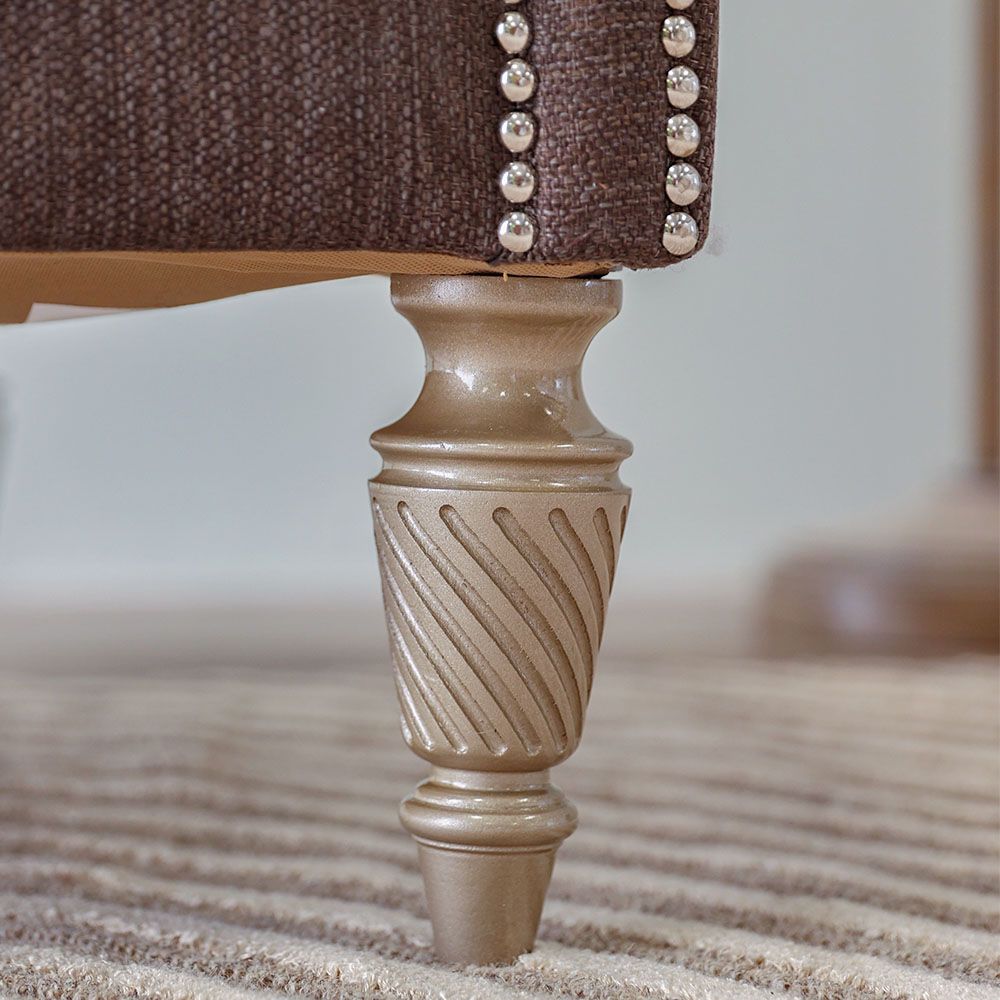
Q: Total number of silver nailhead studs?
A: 12